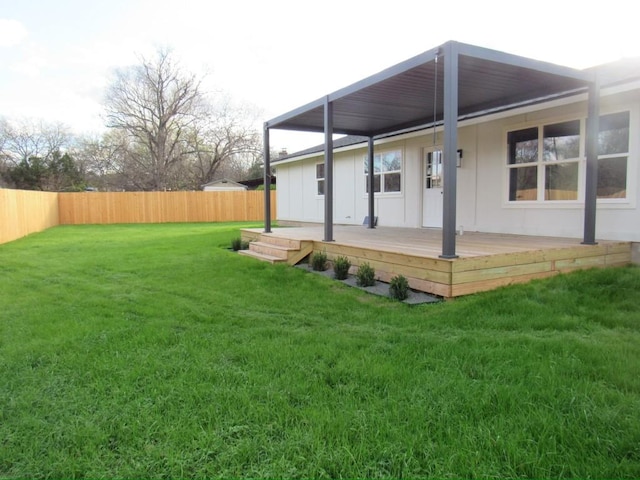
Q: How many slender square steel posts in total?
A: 5